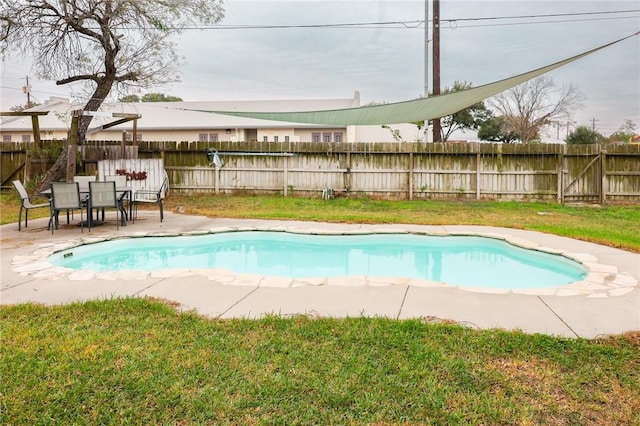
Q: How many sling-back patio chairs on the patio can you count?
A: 6